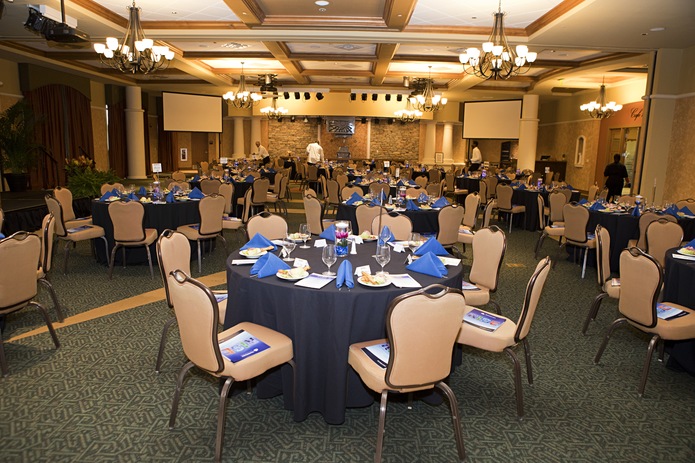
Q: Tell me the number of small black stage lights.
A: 9